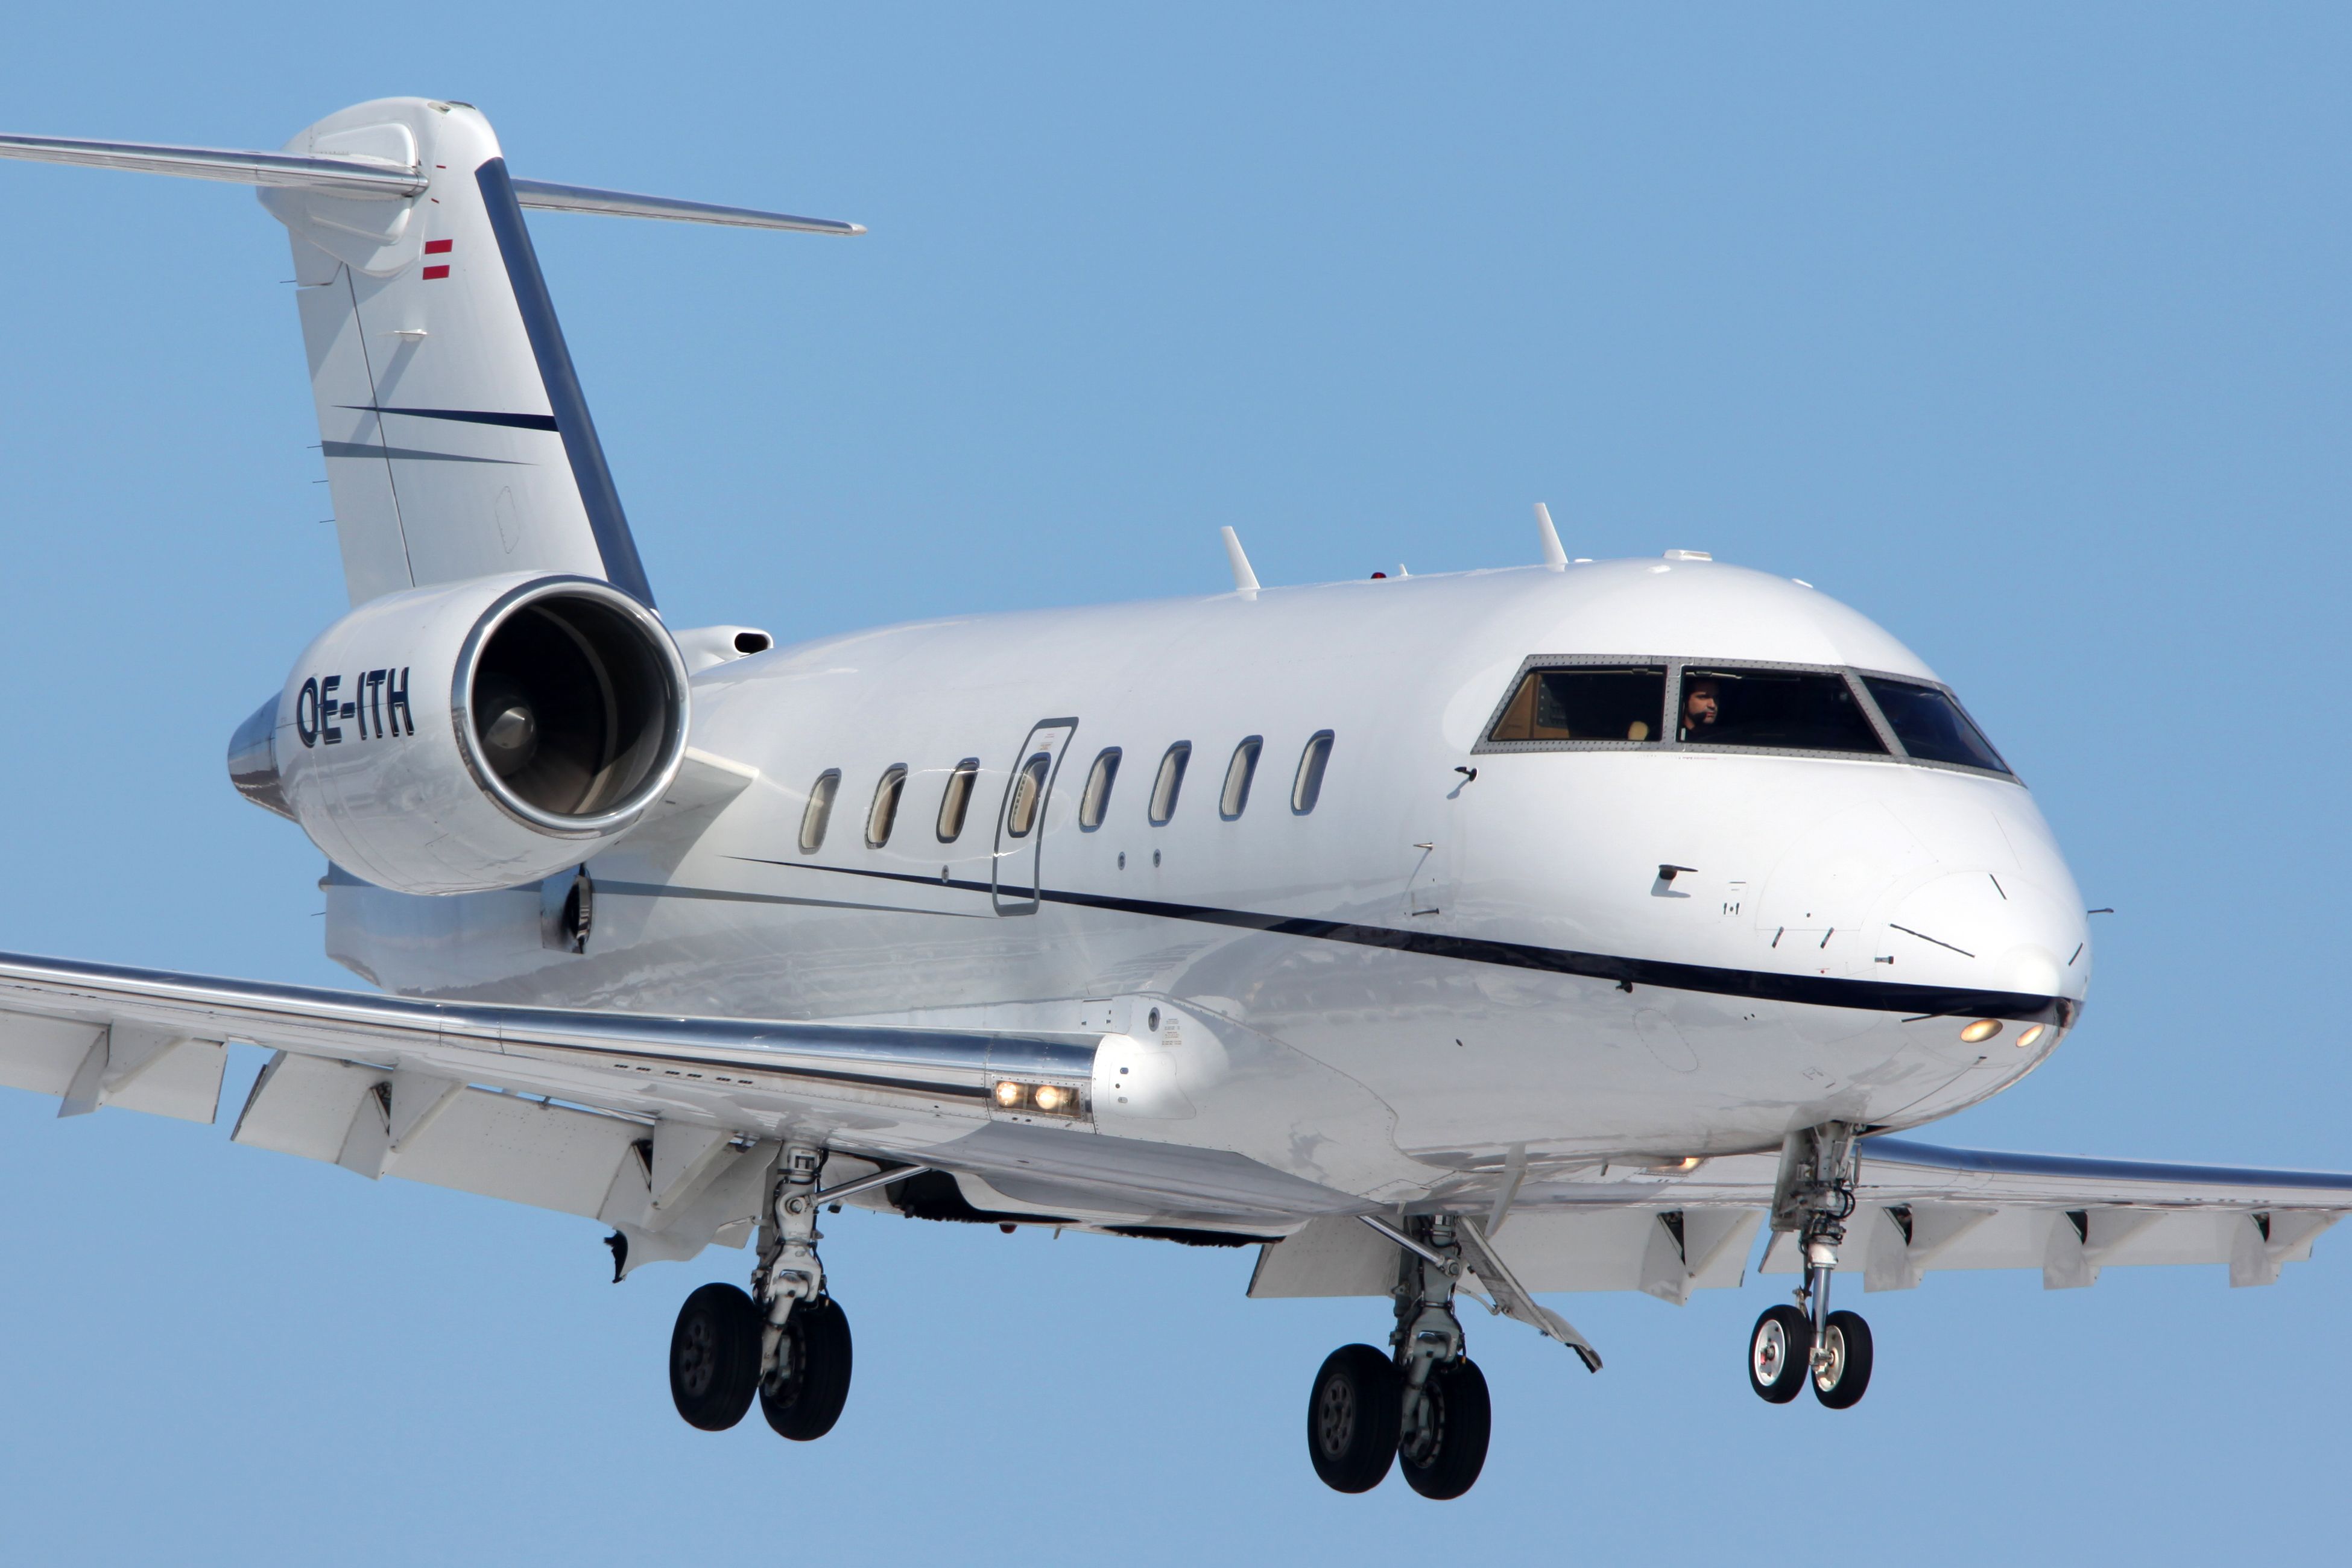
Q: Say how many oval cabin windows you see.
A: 8